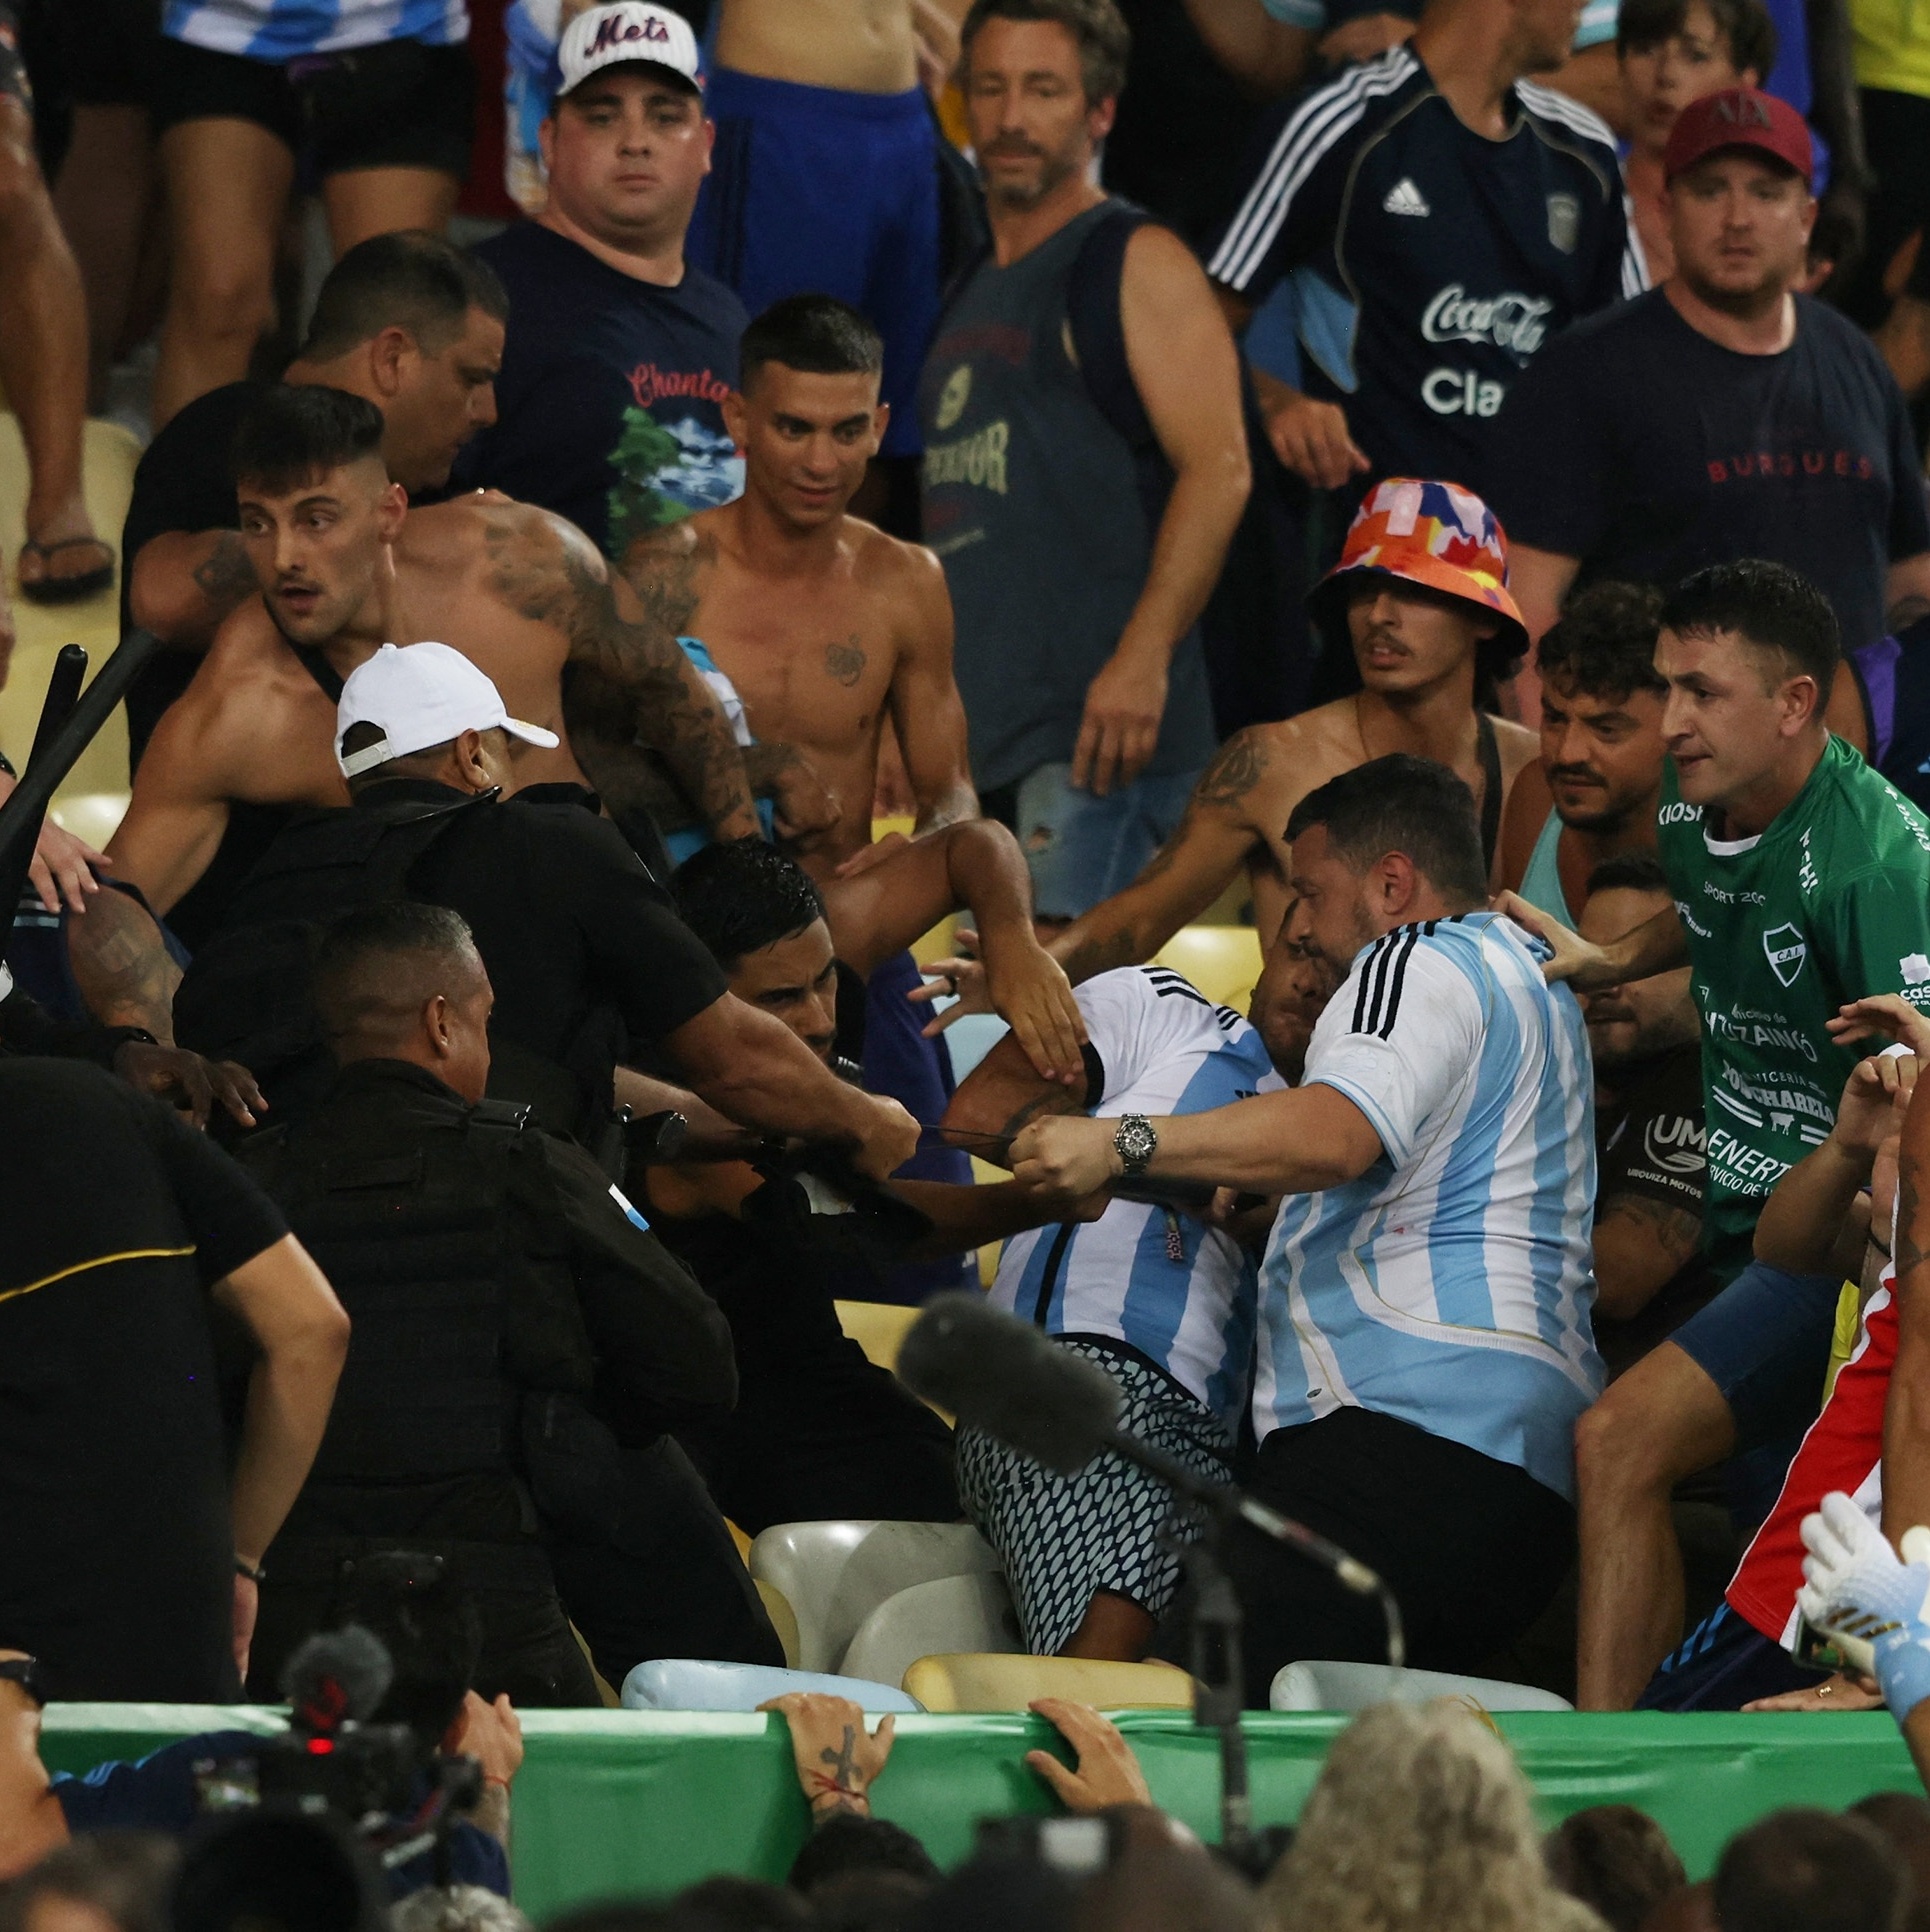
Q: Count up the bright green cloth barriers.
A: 1